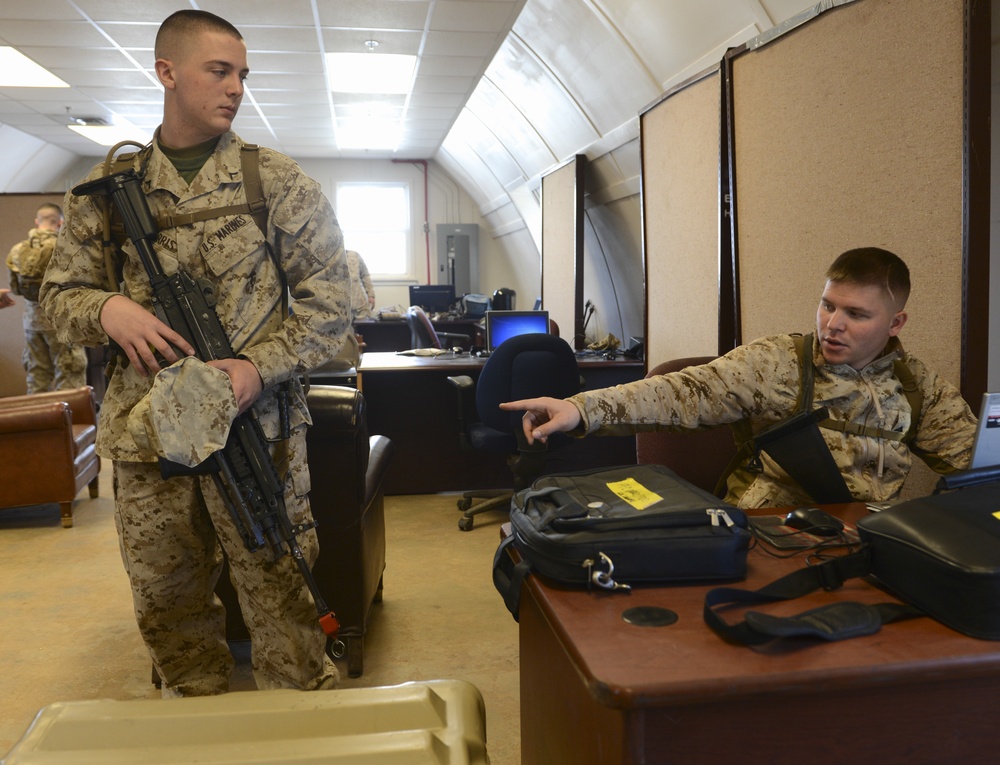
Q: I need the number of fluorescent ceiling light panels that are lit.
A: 4